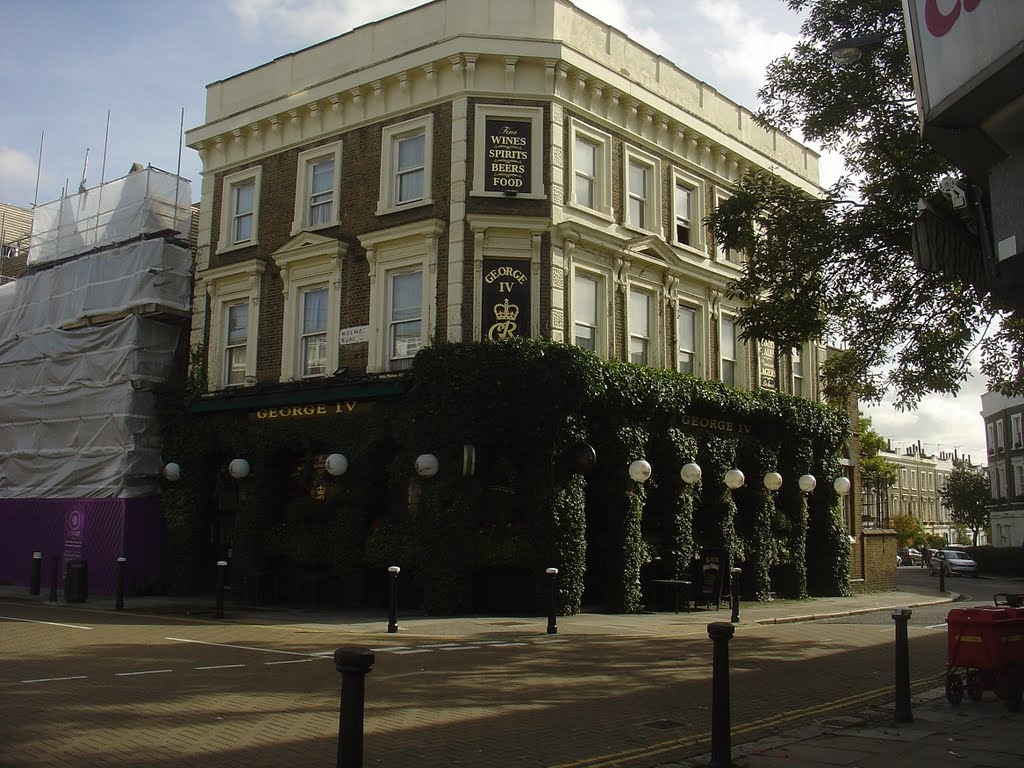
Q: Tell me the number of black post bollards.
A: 11